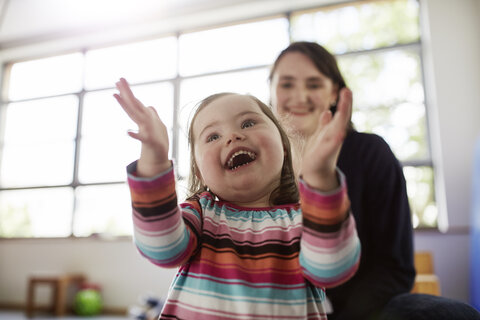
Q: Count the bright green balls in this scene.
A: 1